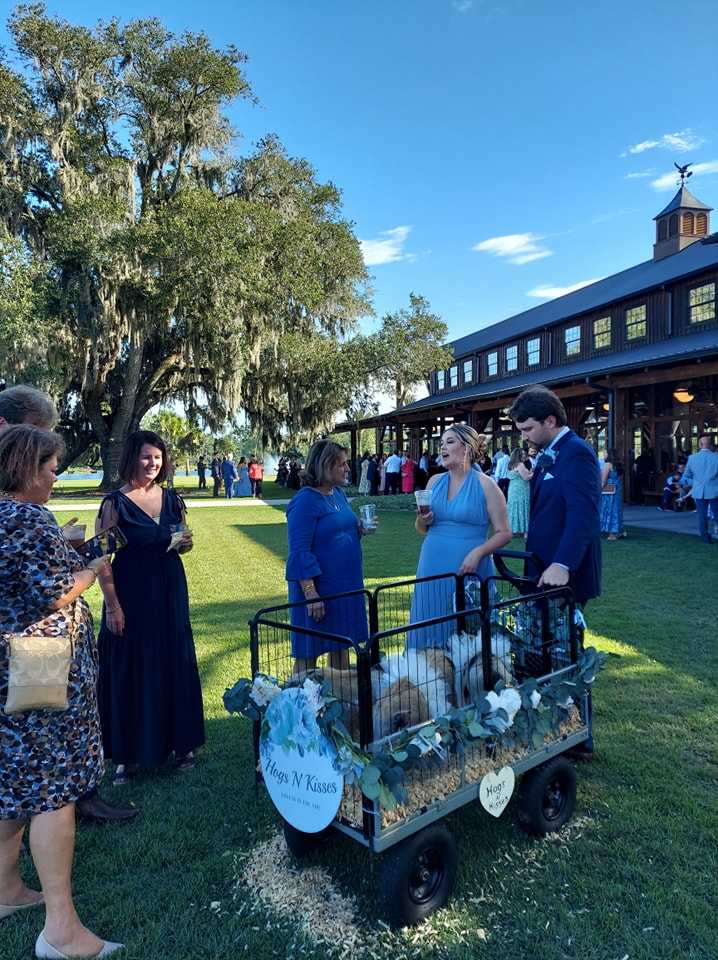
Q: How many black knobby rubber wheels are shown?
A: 3